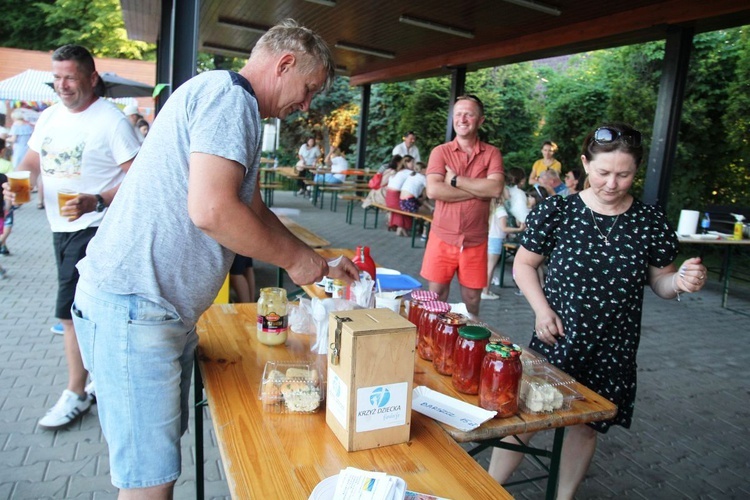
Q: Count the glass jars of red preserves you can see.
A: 5